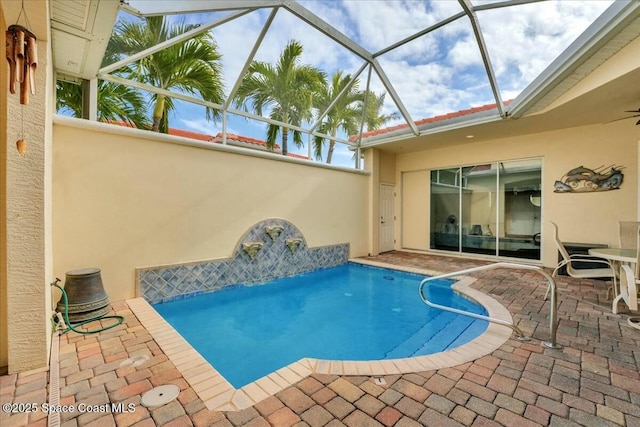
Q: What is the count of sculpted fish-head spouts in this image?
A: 3